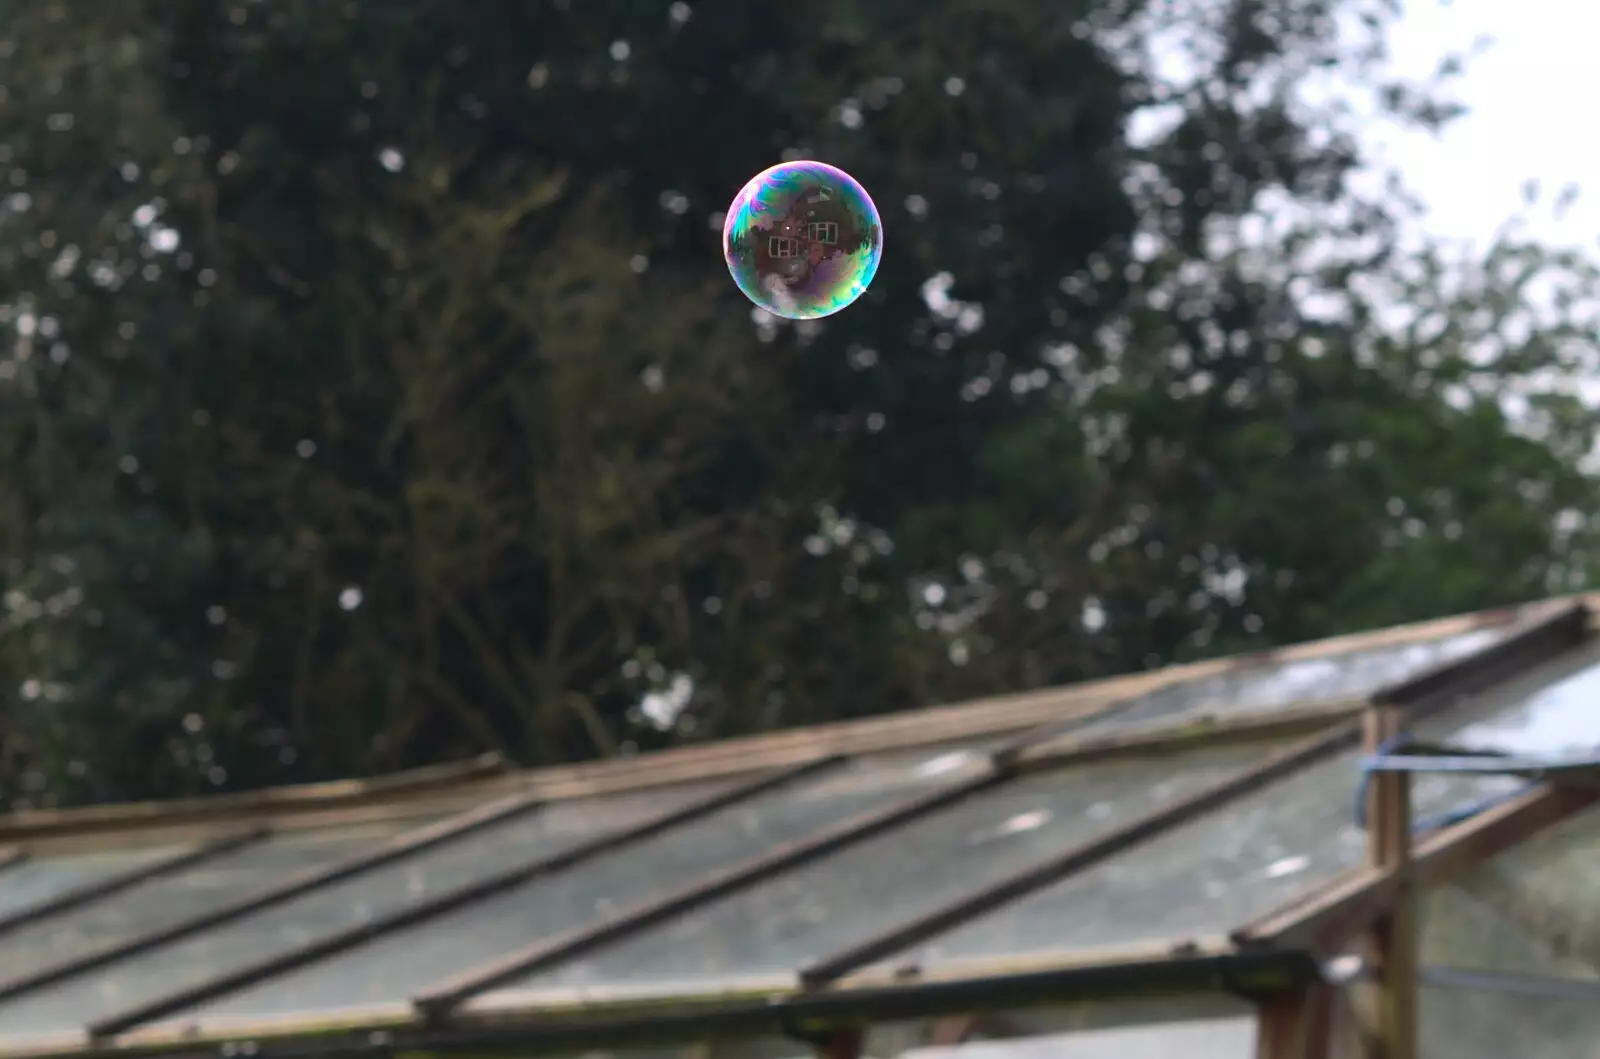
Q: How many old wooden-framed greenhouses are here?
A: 1